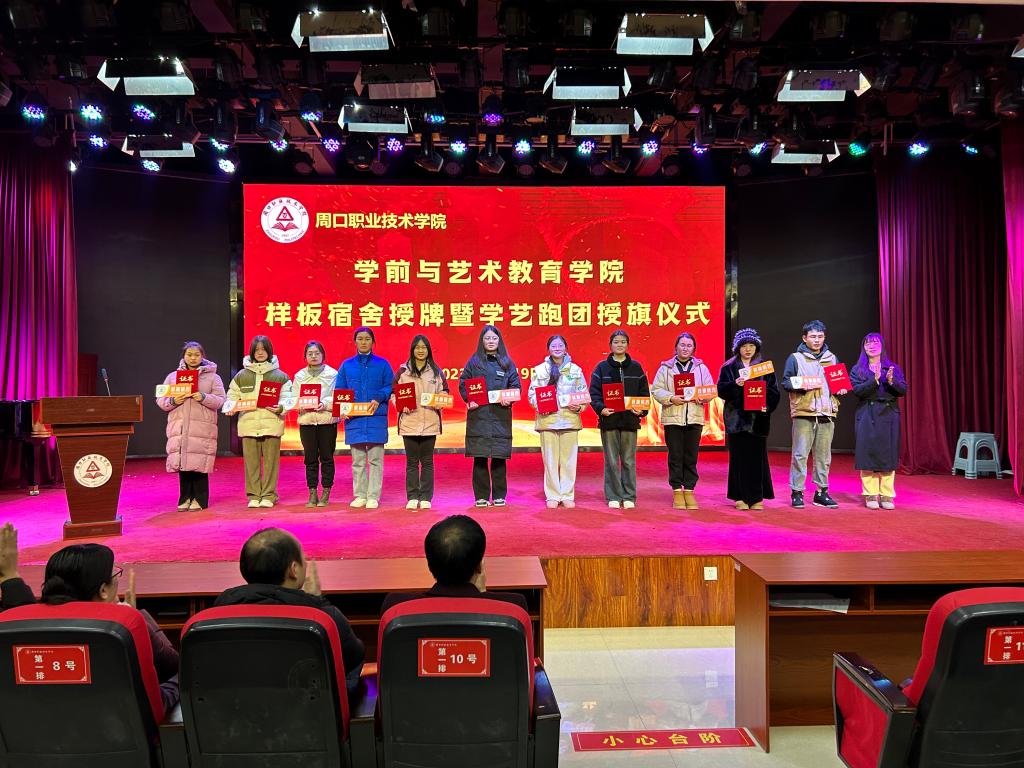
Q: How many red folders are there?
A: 11